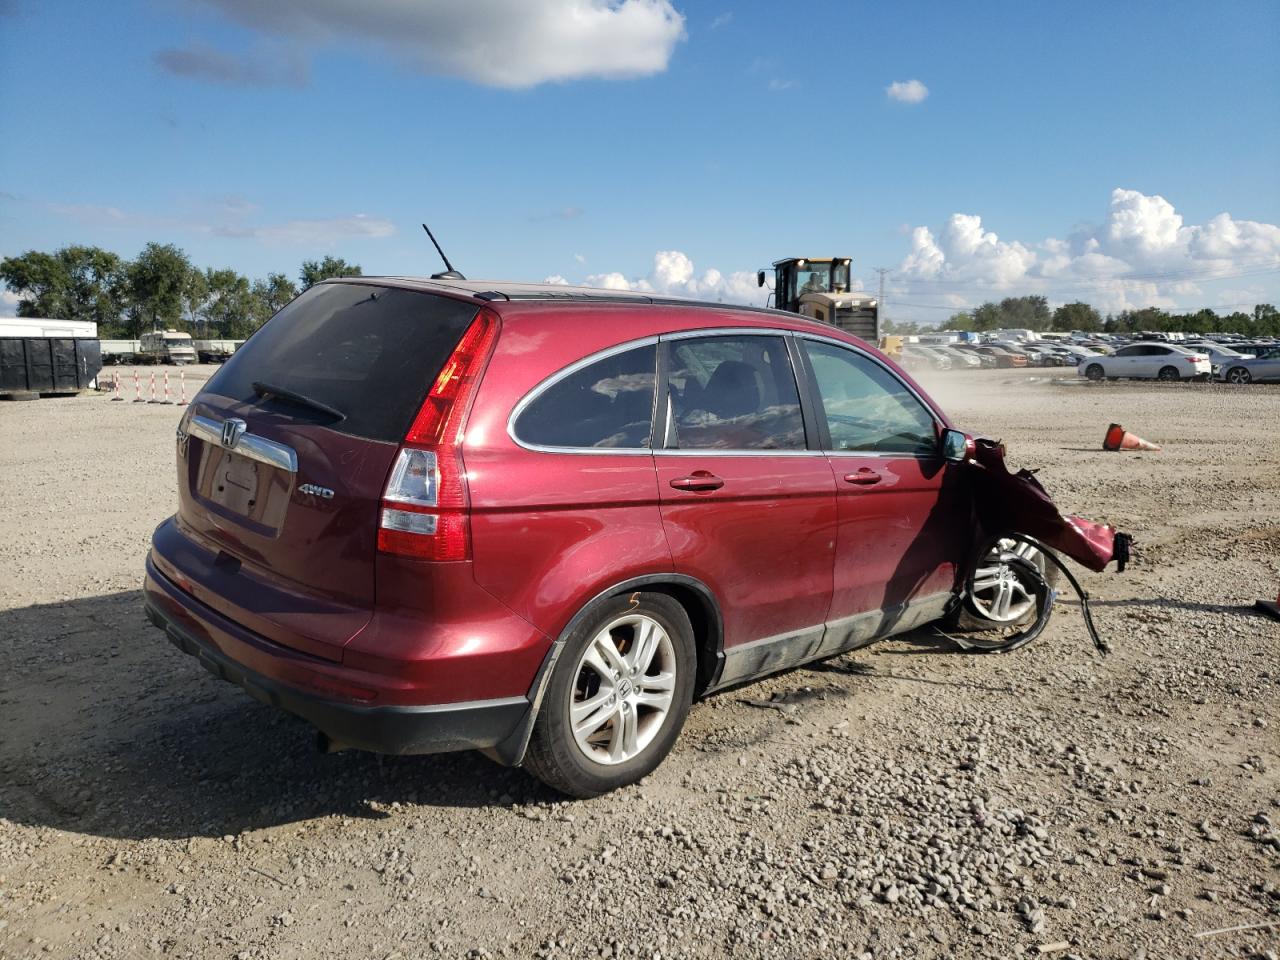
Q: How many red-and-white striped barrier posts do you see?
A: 5